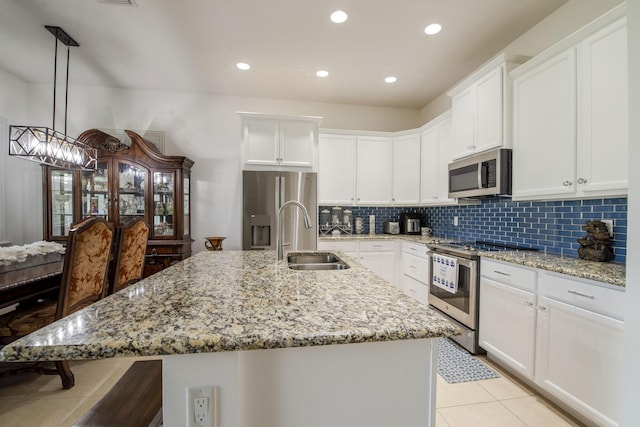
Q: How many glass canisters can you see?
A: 3